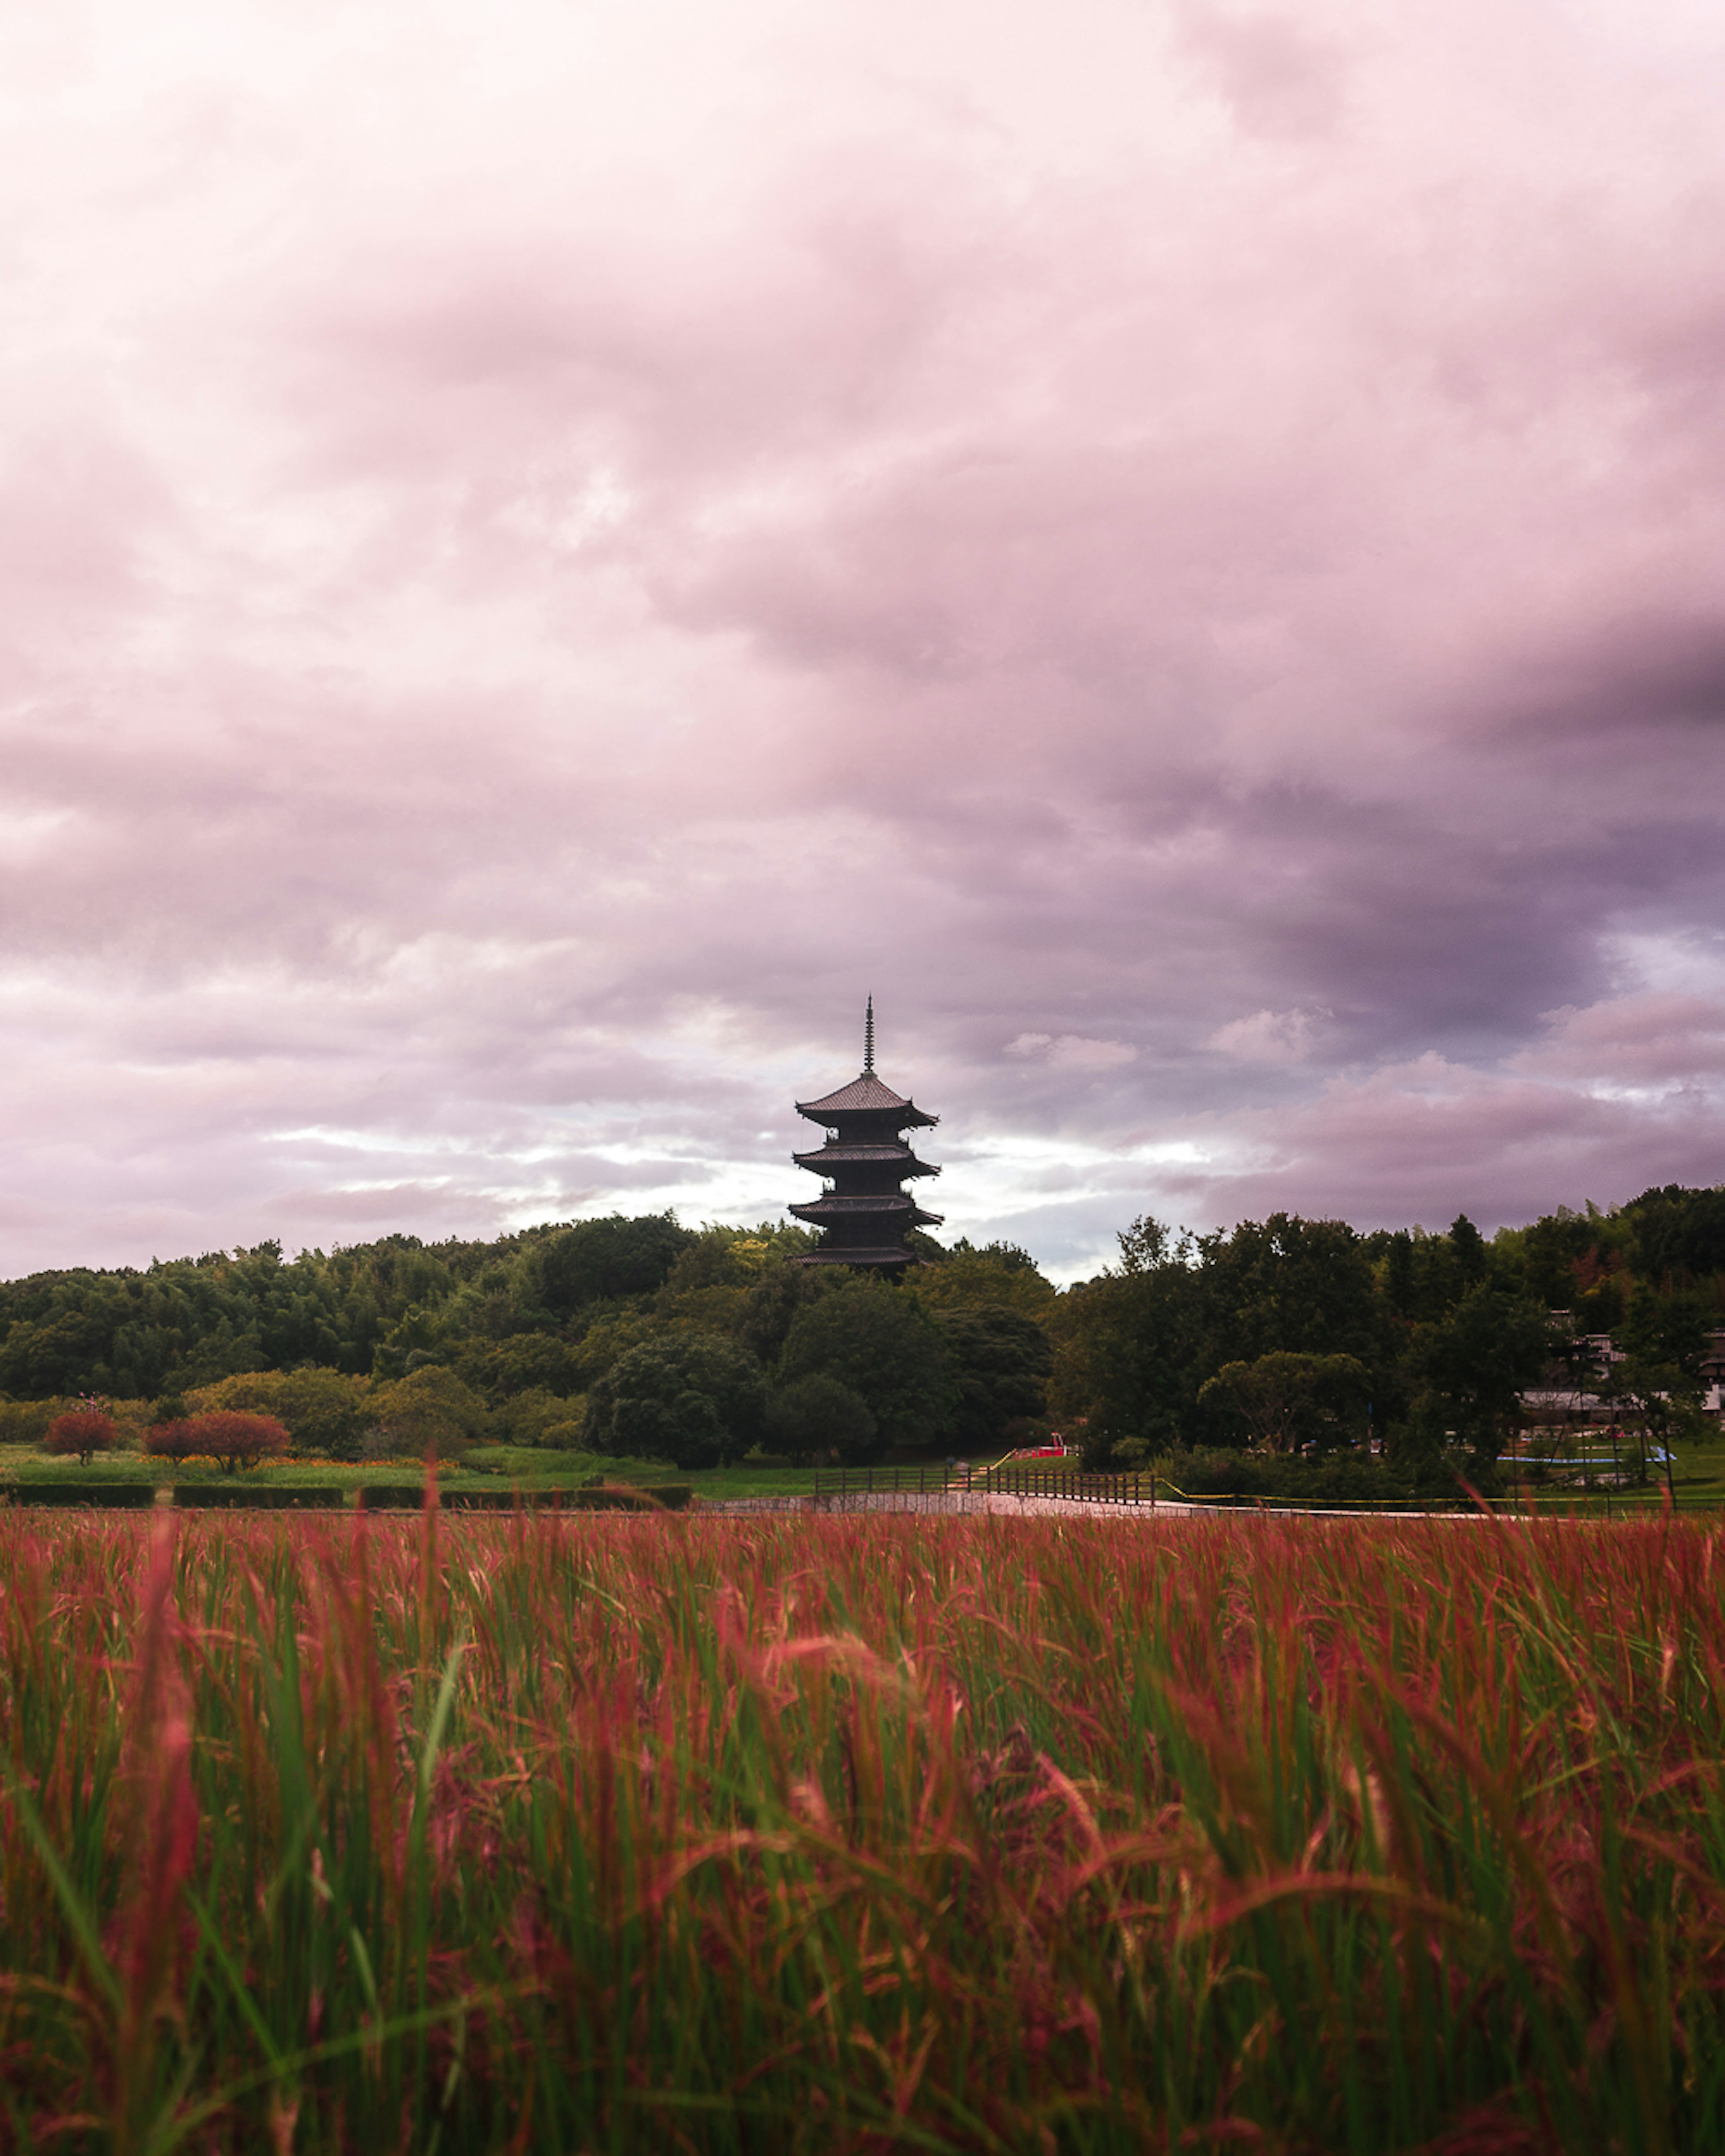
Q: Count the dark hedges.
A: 4